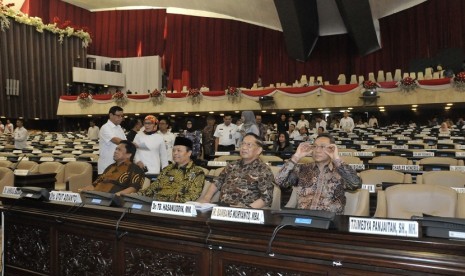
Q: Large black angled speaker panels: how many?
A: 2